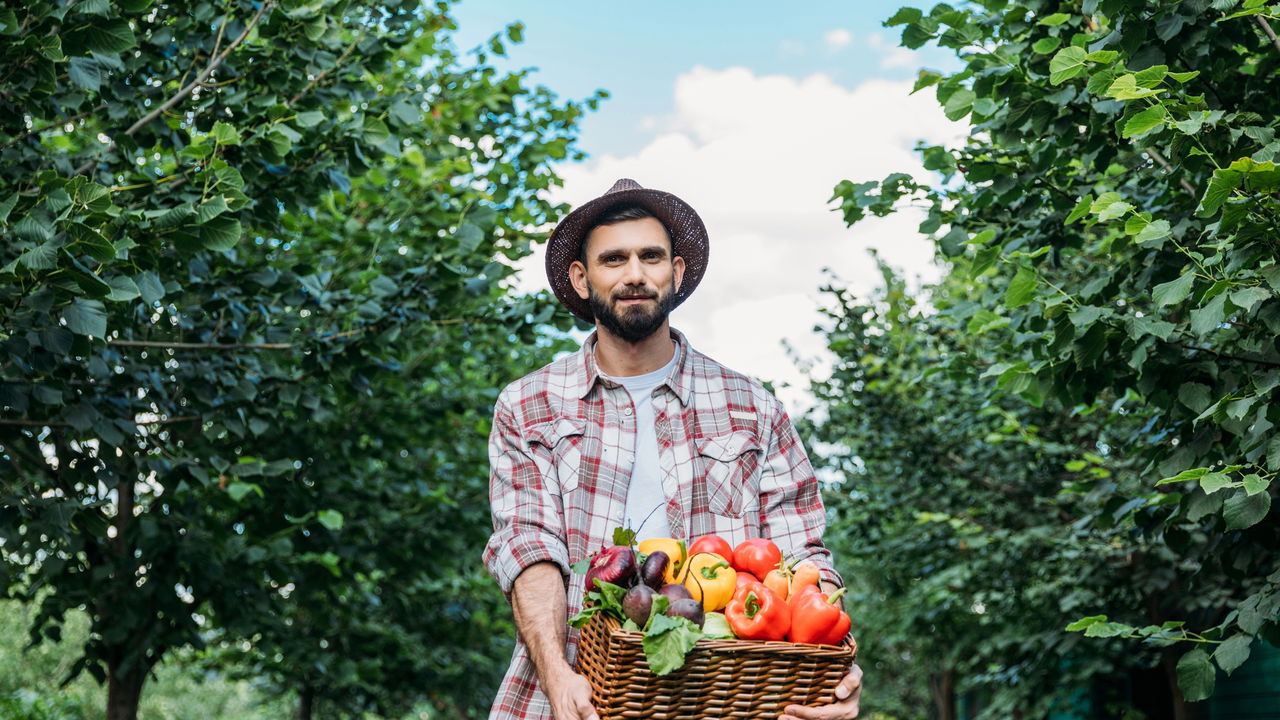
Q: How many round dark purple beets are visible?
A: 3